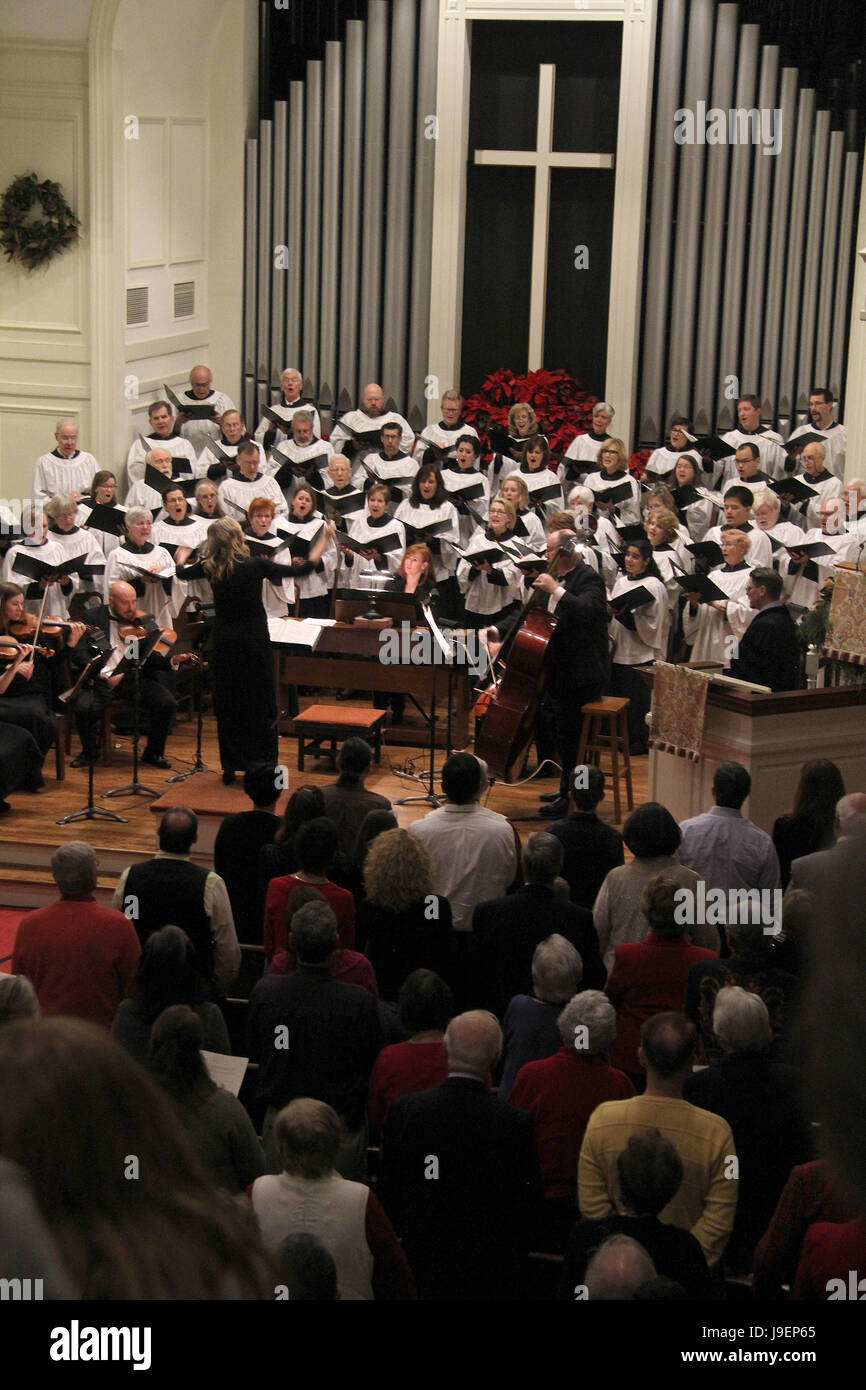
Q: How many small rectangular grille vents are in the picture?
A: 2